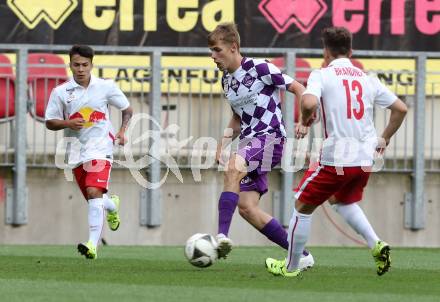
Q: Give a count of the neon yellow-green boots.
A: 4